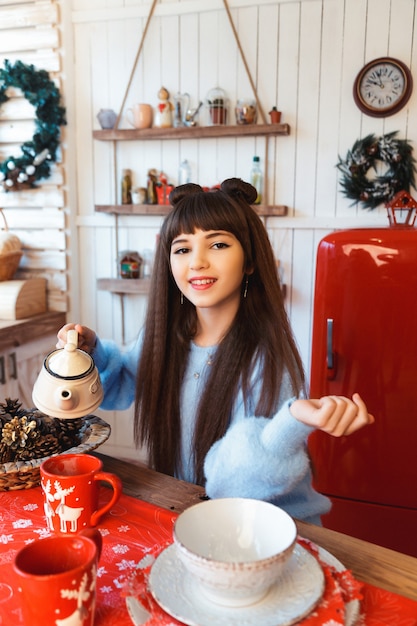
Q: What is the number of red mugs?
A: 2